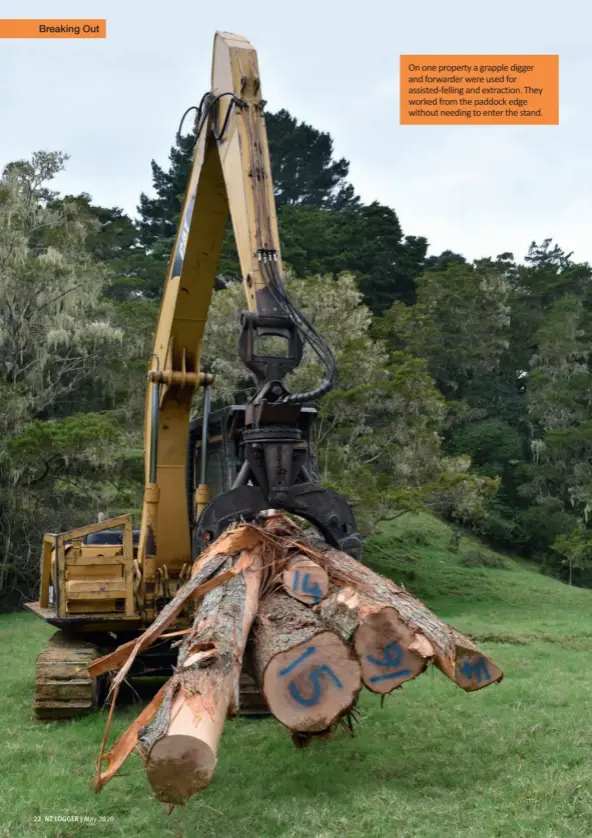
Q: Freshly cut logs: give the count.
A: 5